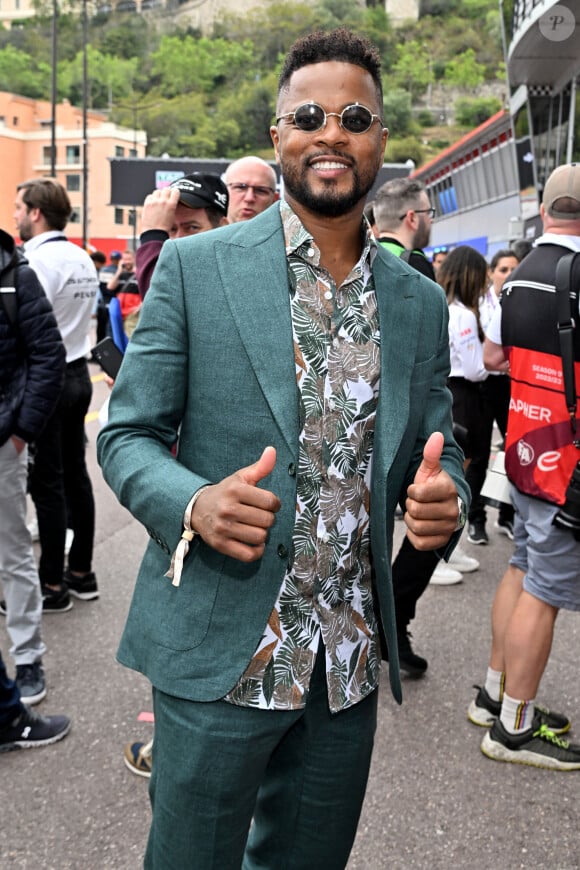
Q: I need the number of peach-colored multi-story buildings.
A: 1